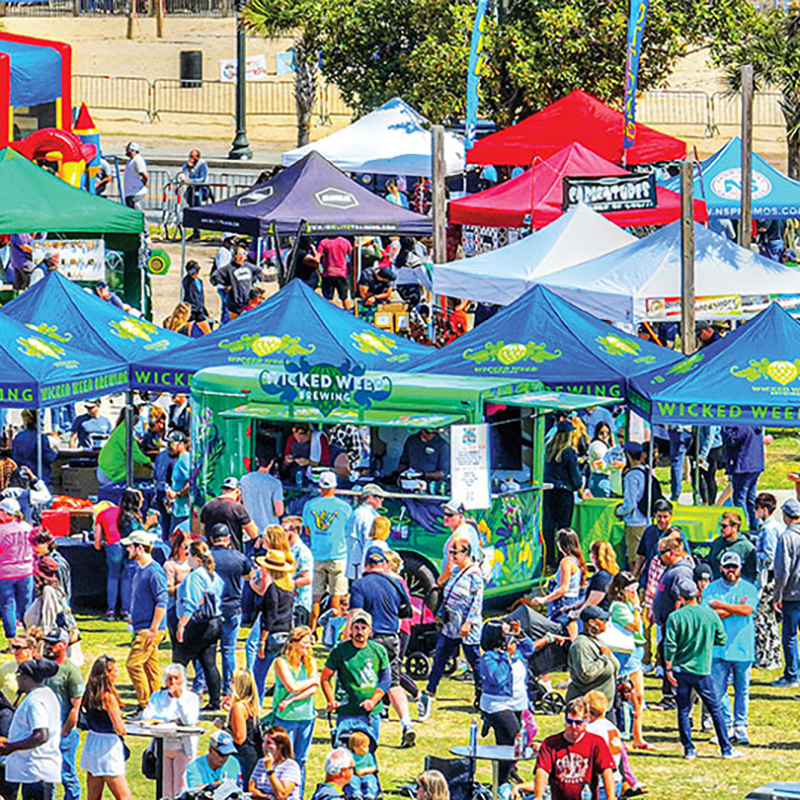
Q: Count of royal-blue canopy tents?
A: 5